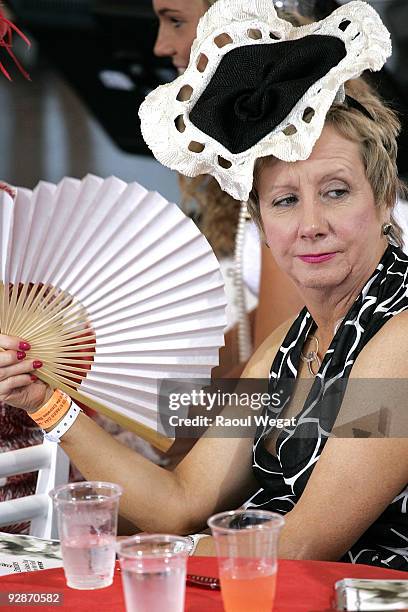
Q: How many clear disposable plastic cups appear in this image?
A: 3